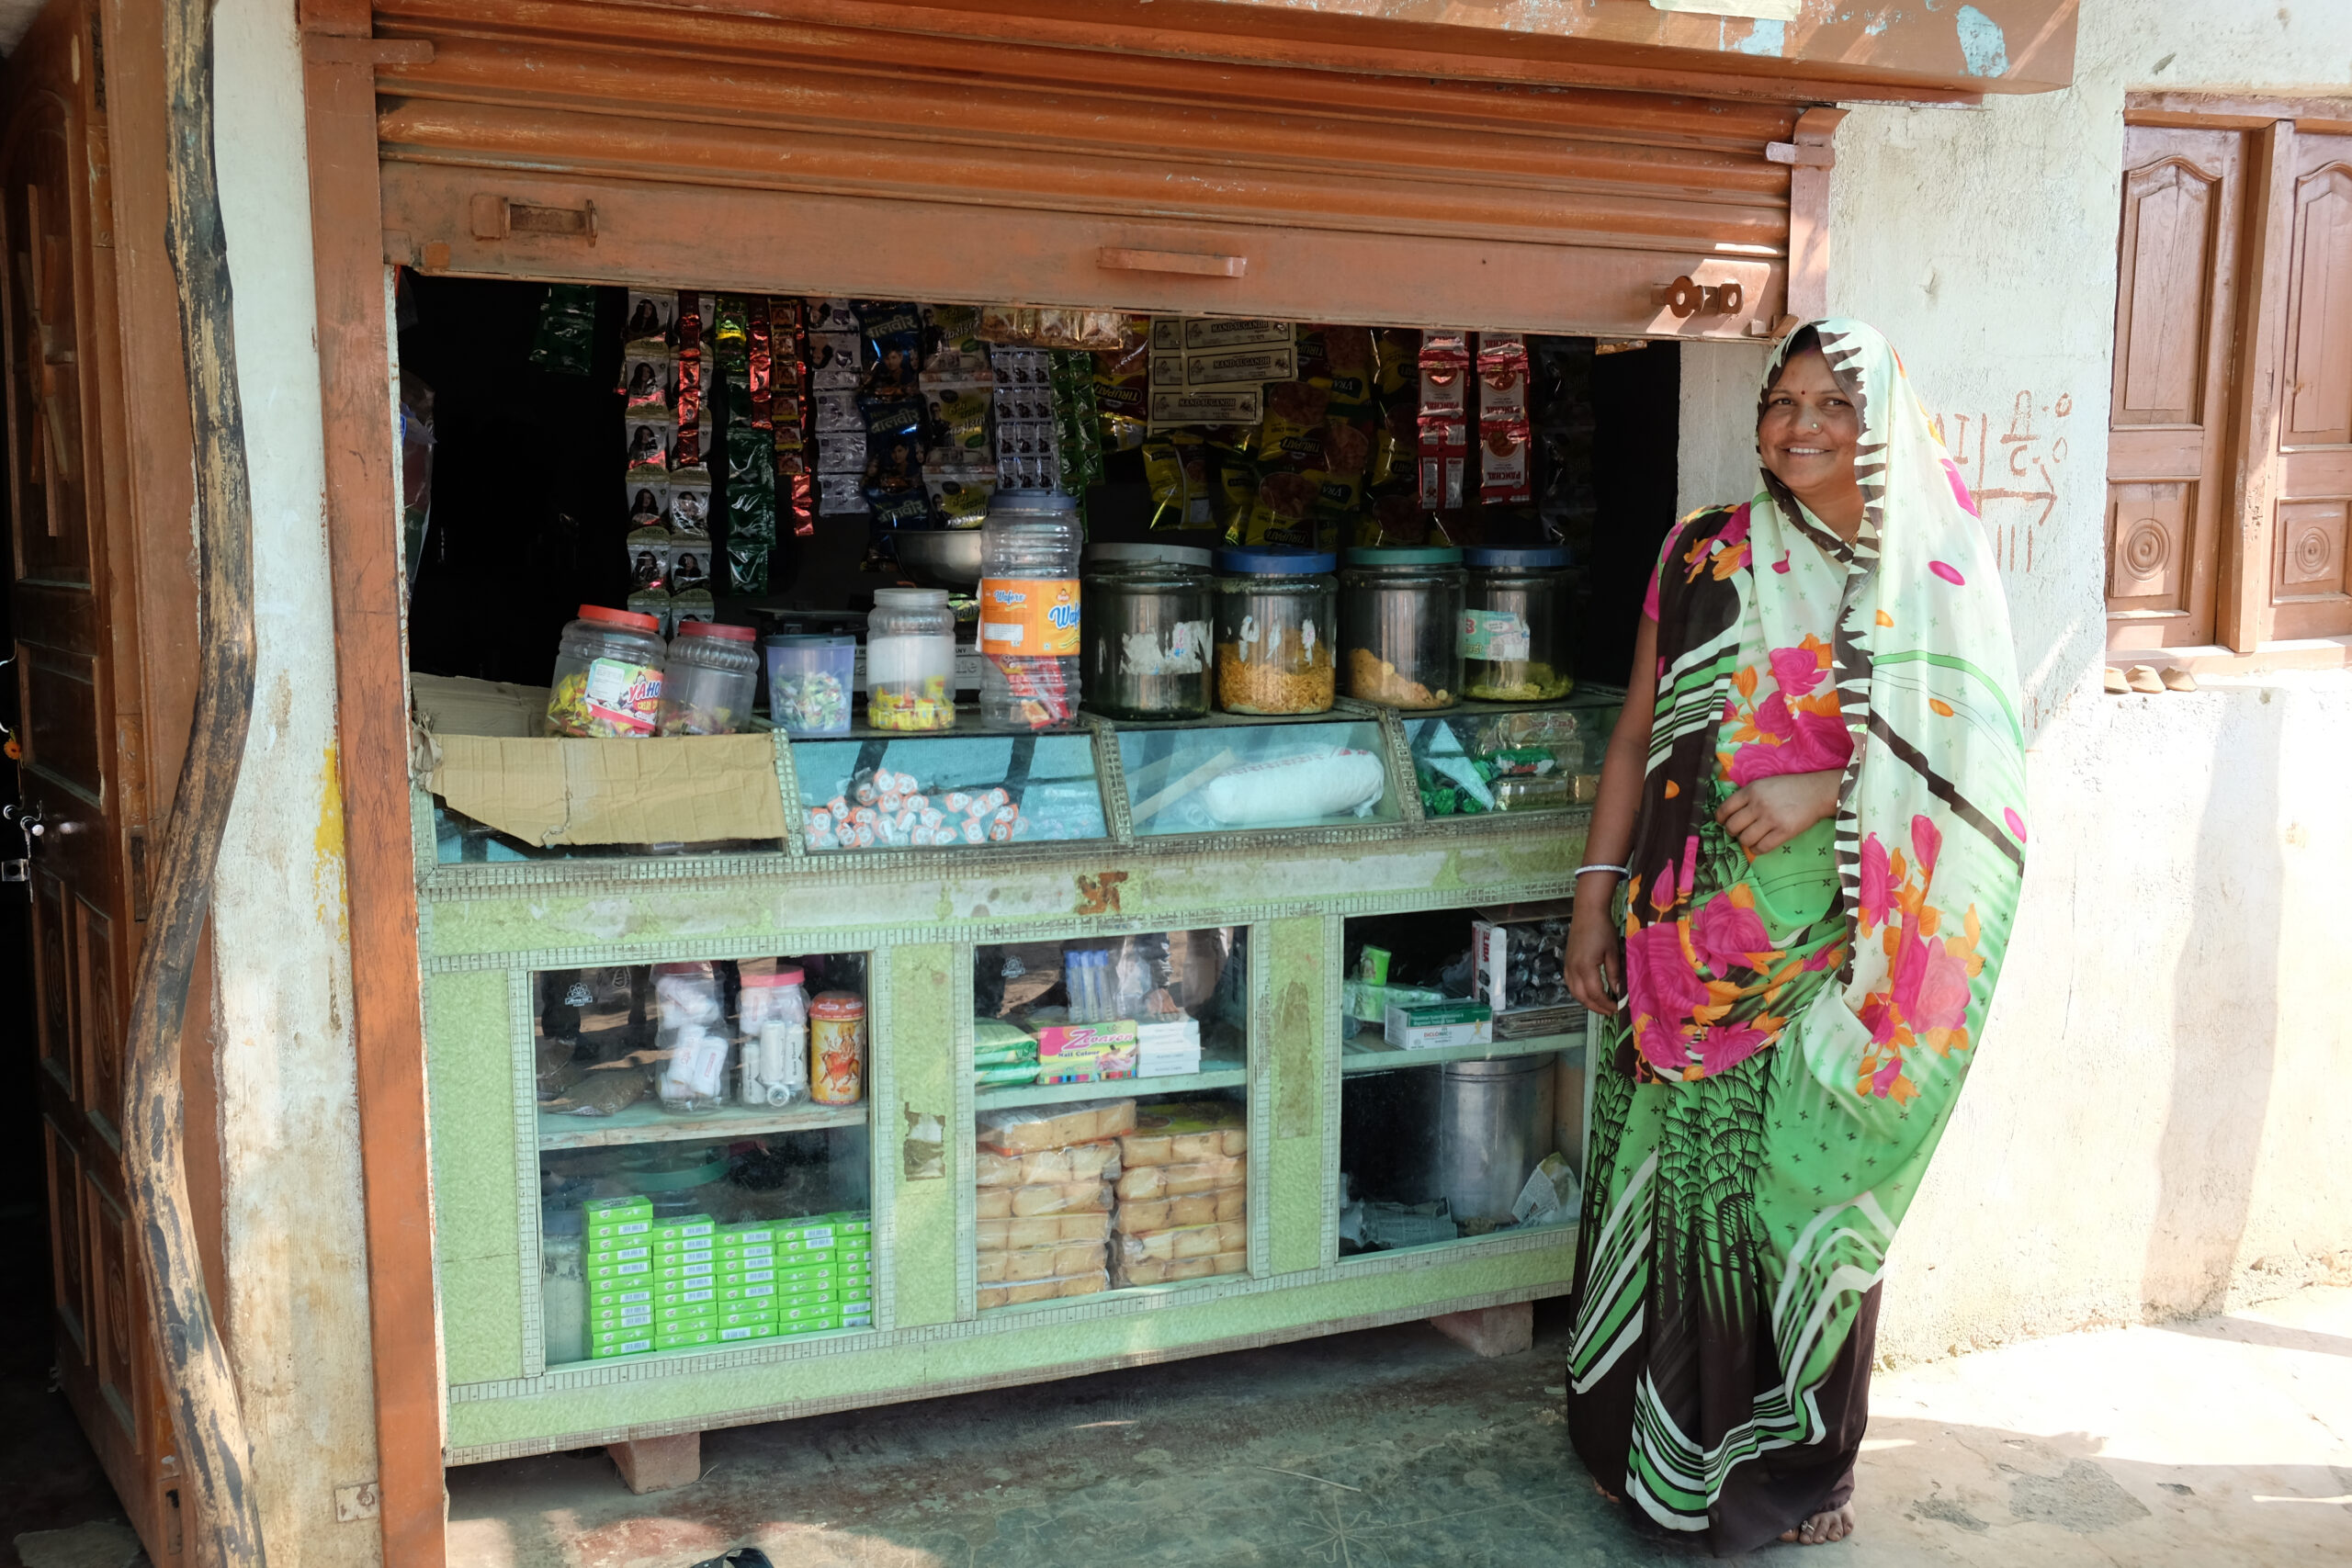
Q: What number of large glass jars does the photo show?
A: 4